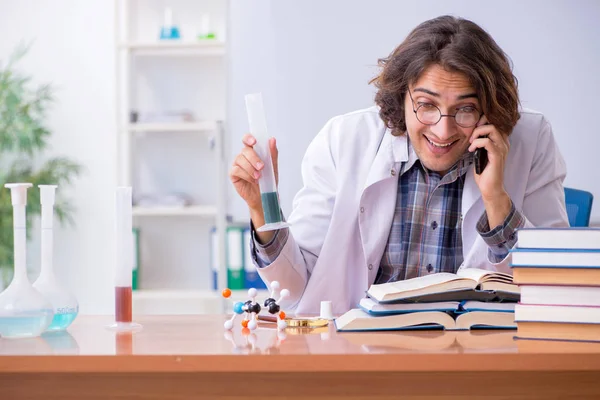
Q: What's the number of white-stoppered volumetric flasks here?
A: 2